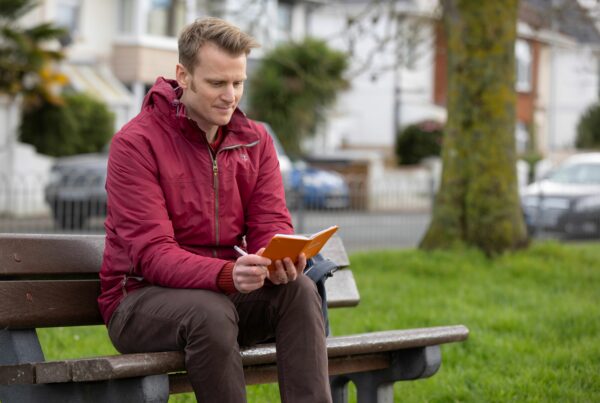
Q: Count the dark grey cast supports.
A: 2